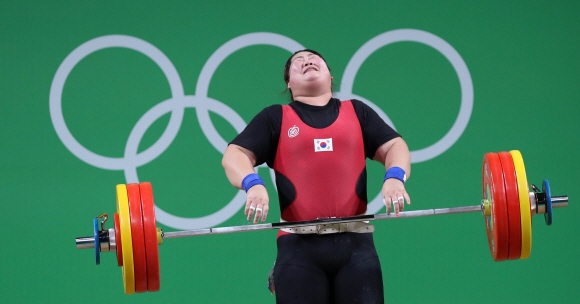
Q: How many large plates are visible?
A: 6